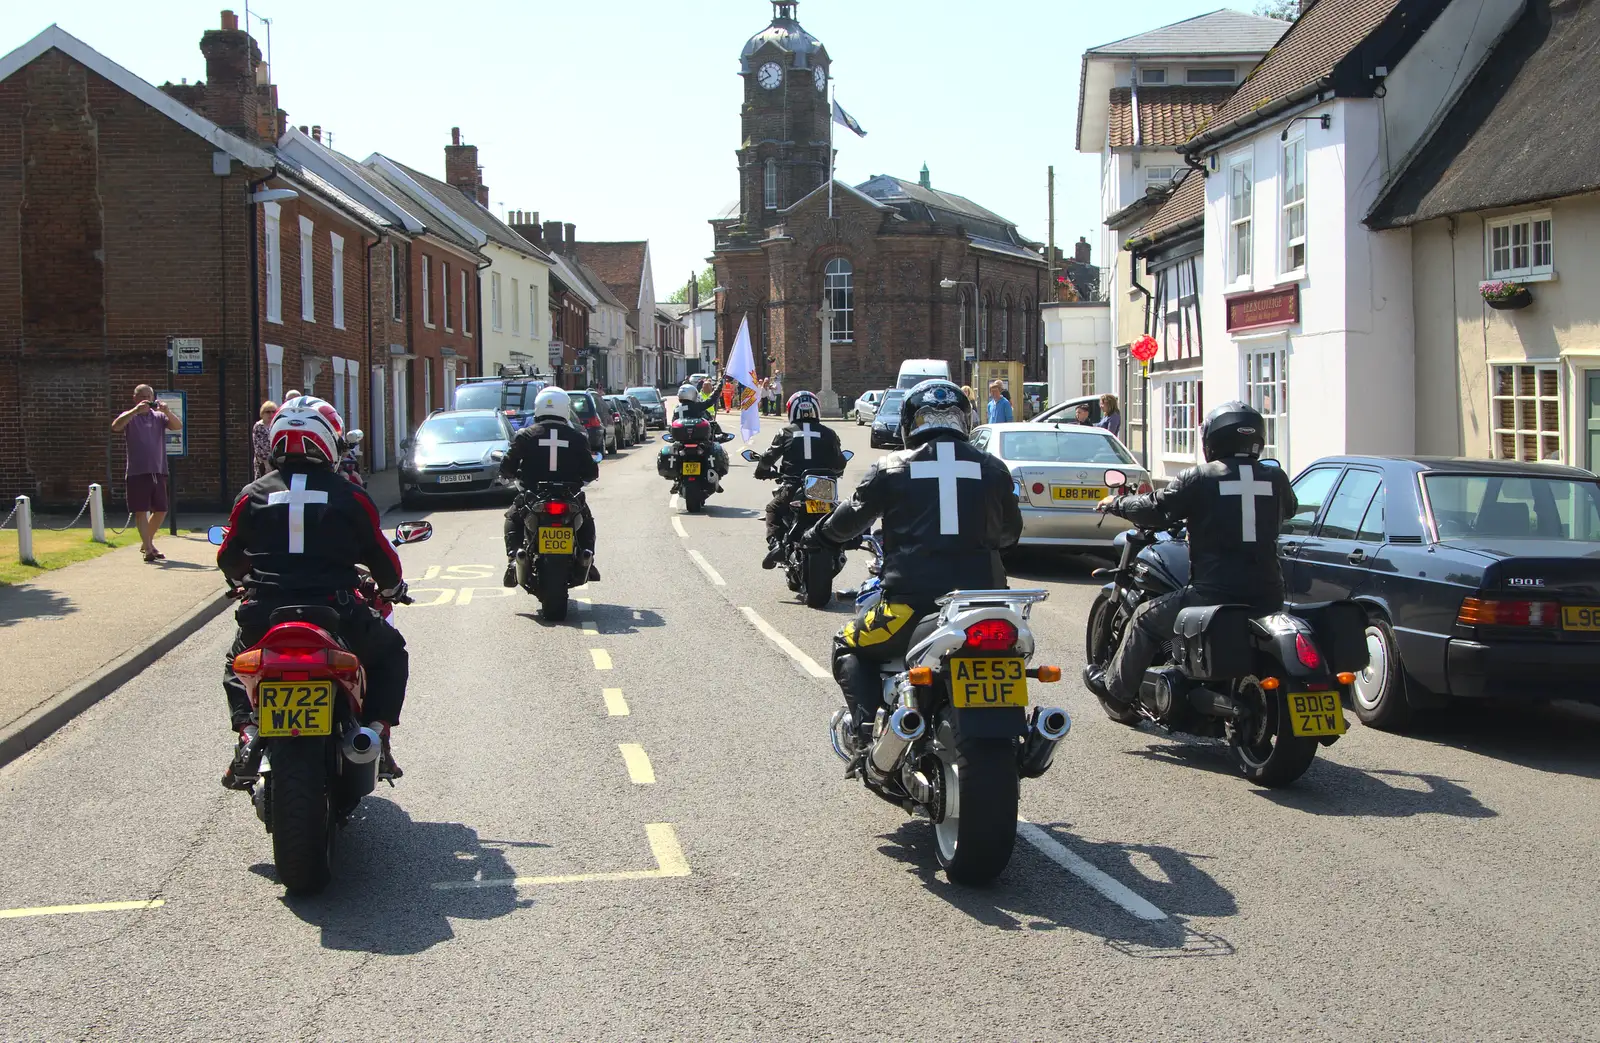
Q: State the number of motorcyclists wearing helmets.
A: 6